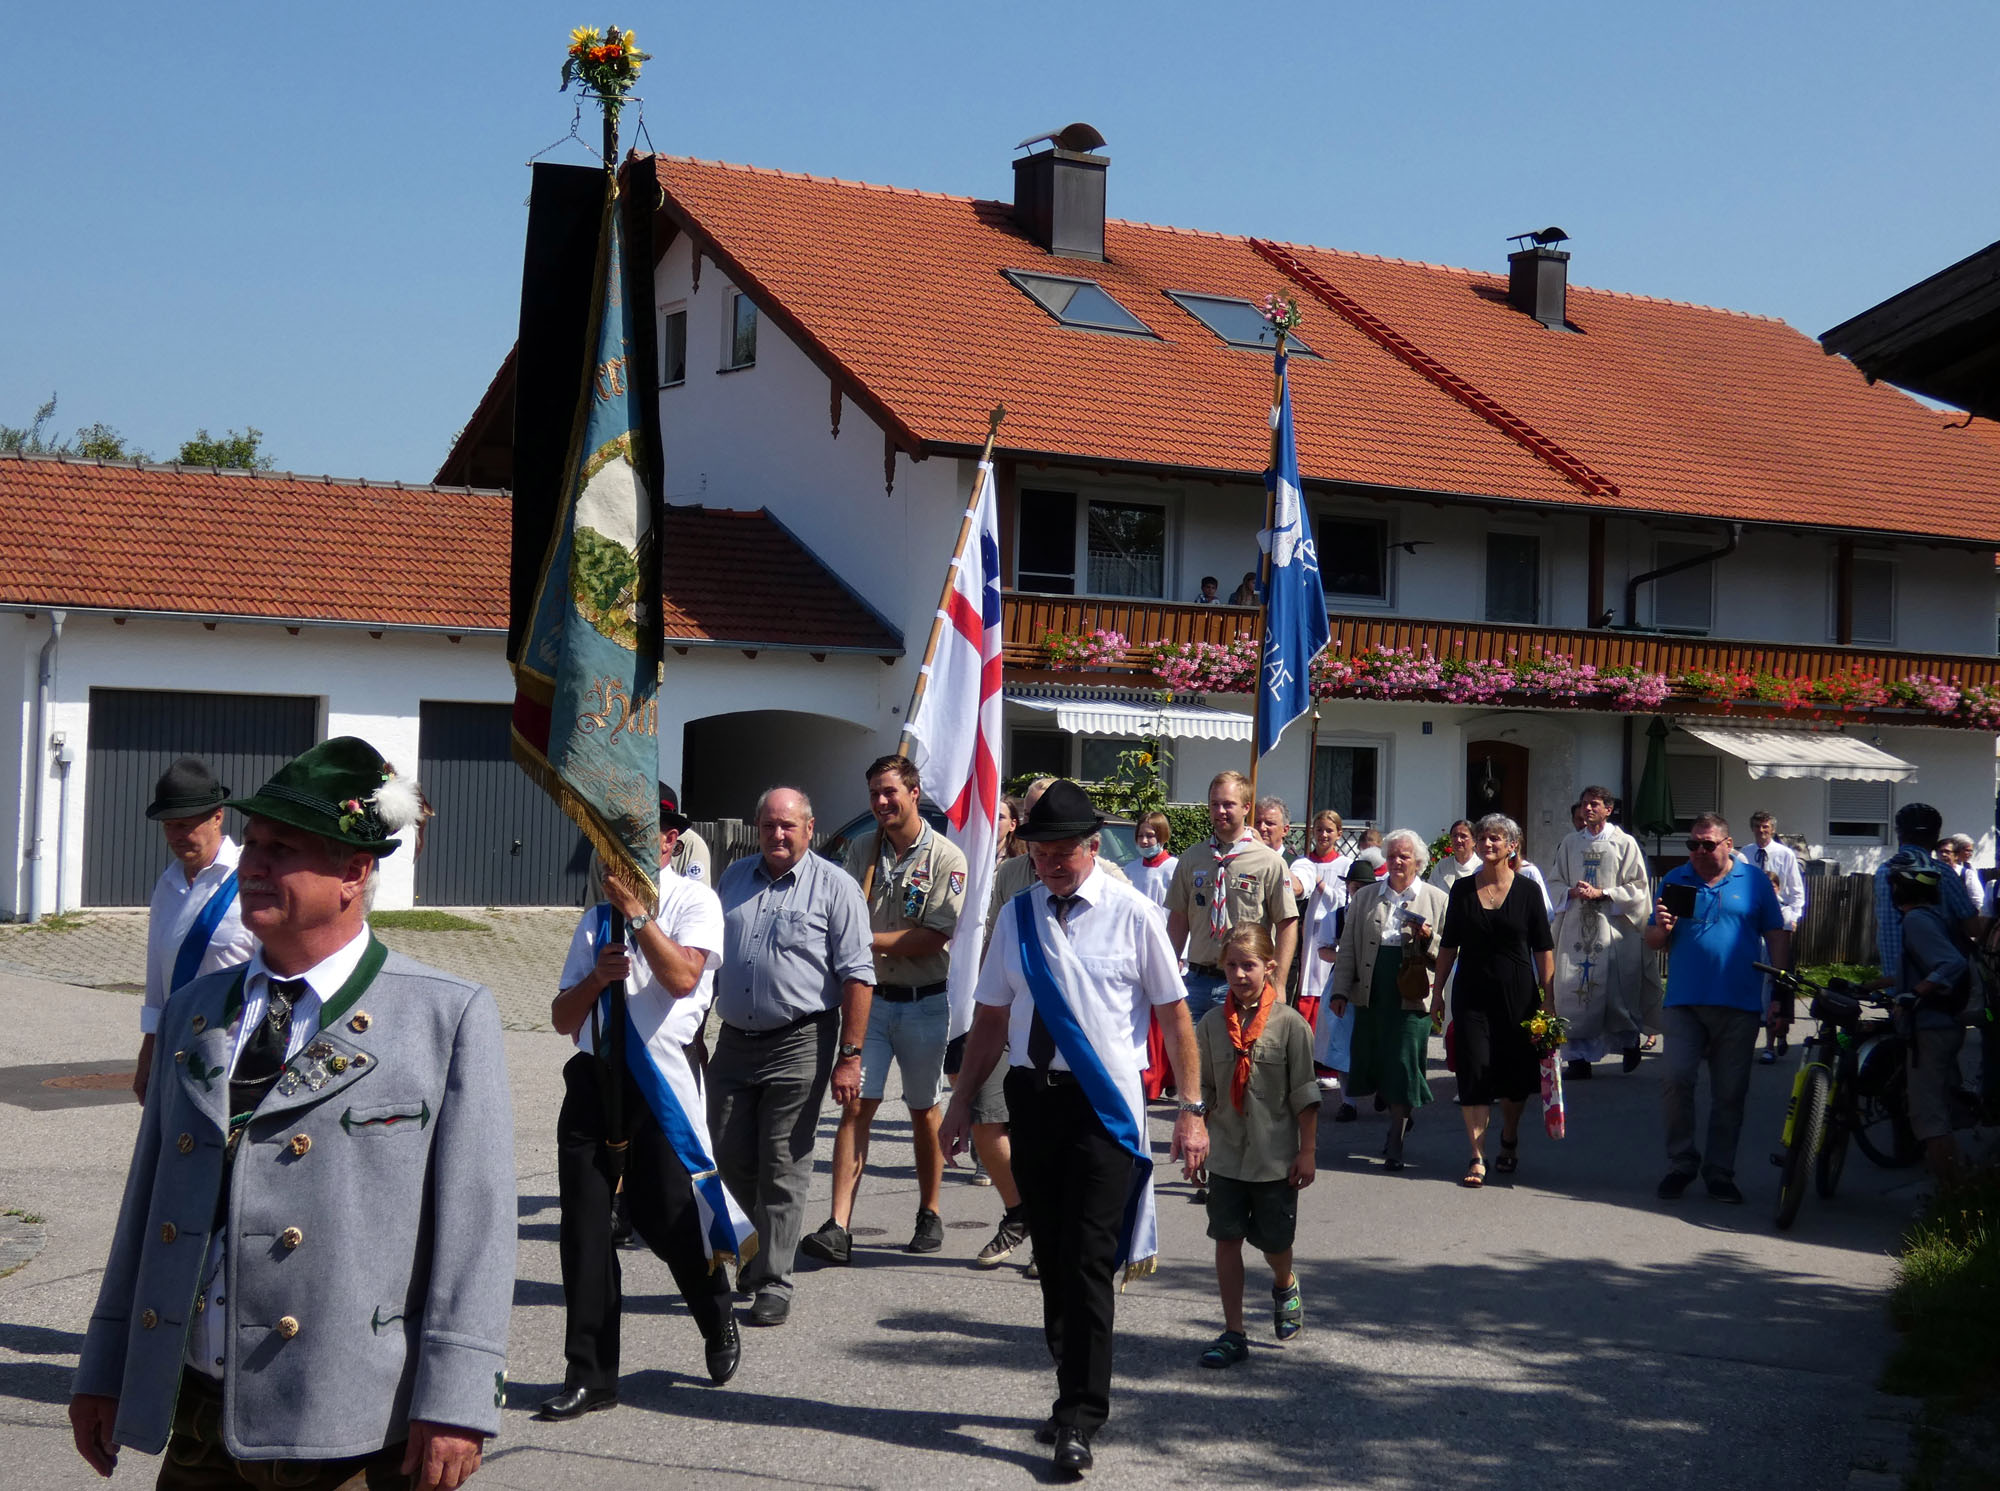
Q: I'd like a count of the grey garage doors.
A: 2